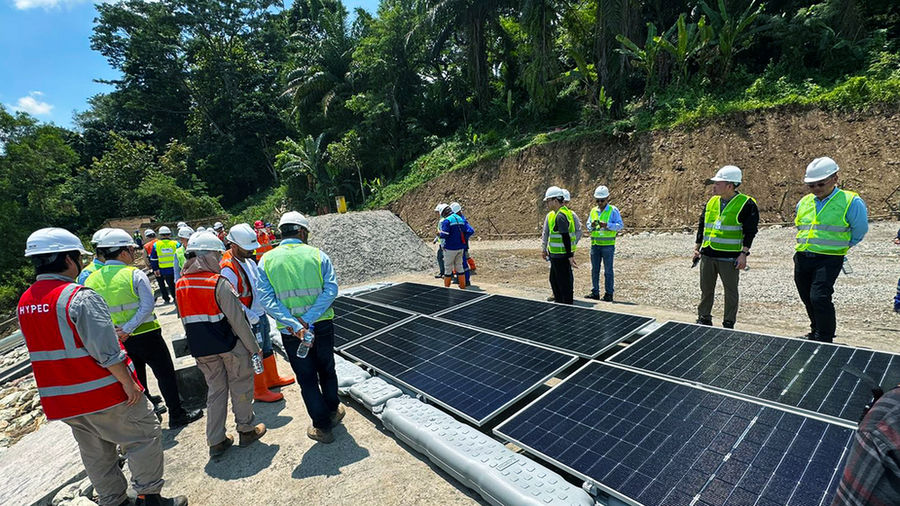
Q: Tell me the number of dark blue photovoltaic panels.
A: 6